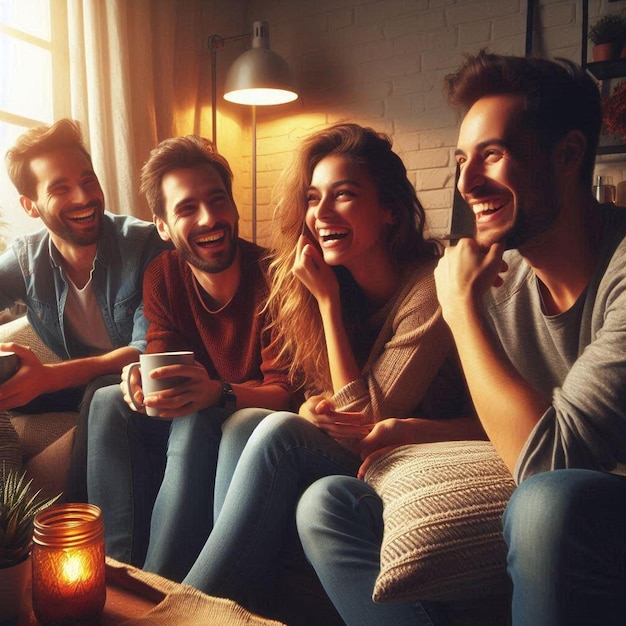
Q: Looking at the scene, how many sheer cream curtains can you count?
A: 1